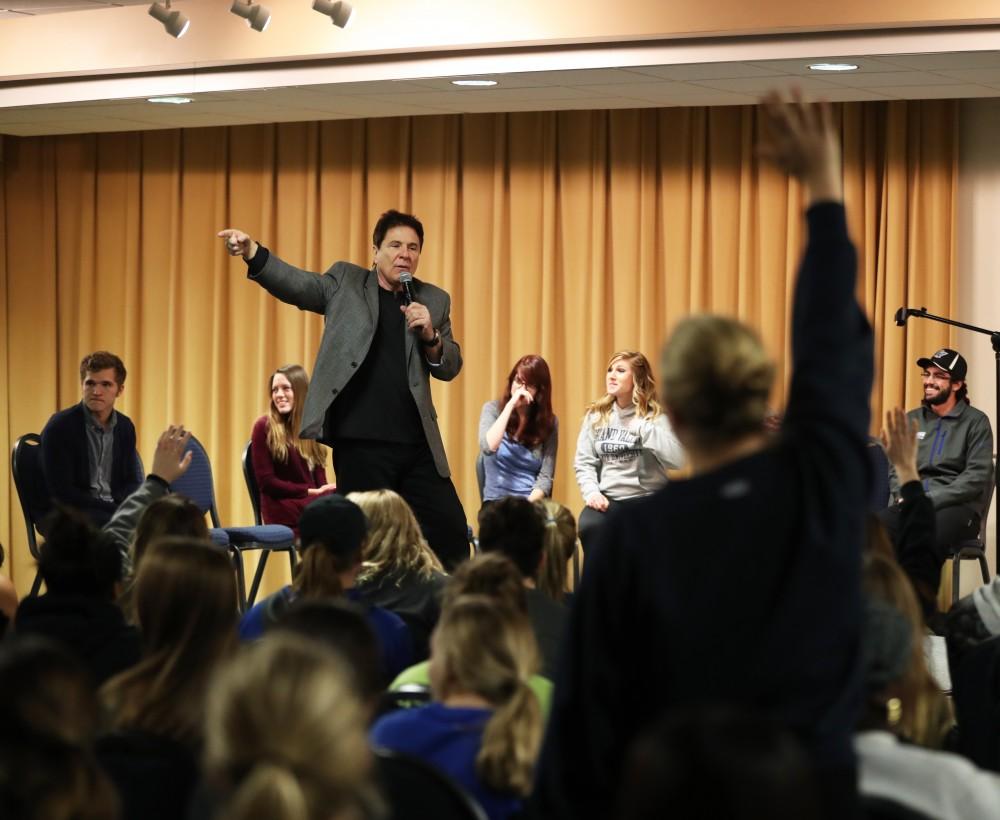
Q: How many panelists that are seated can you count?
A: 5